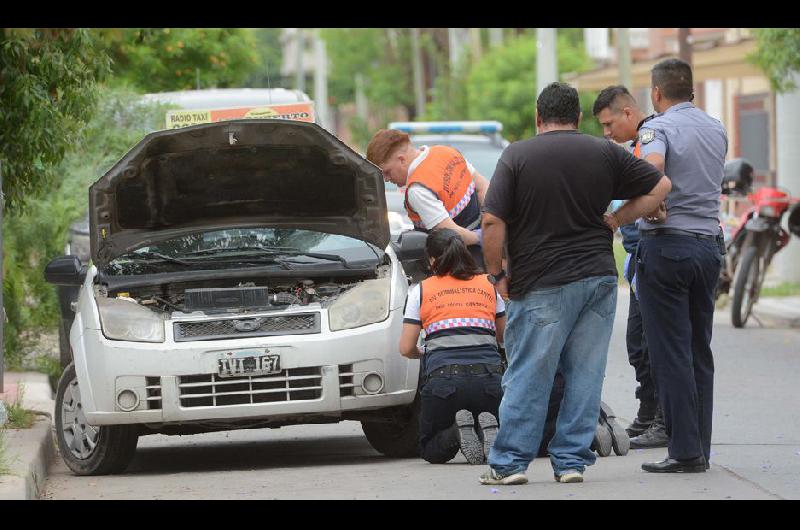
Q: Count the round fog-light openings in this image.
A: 2